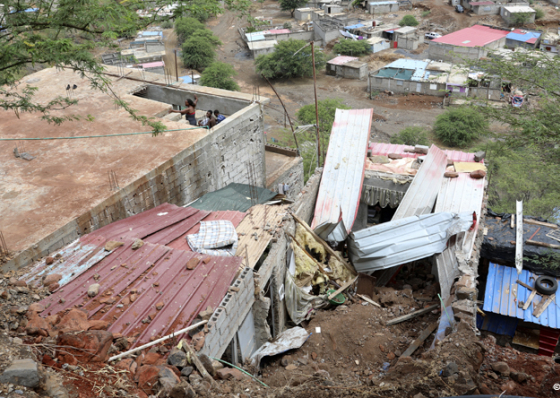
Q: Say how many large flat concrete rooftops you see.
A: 1